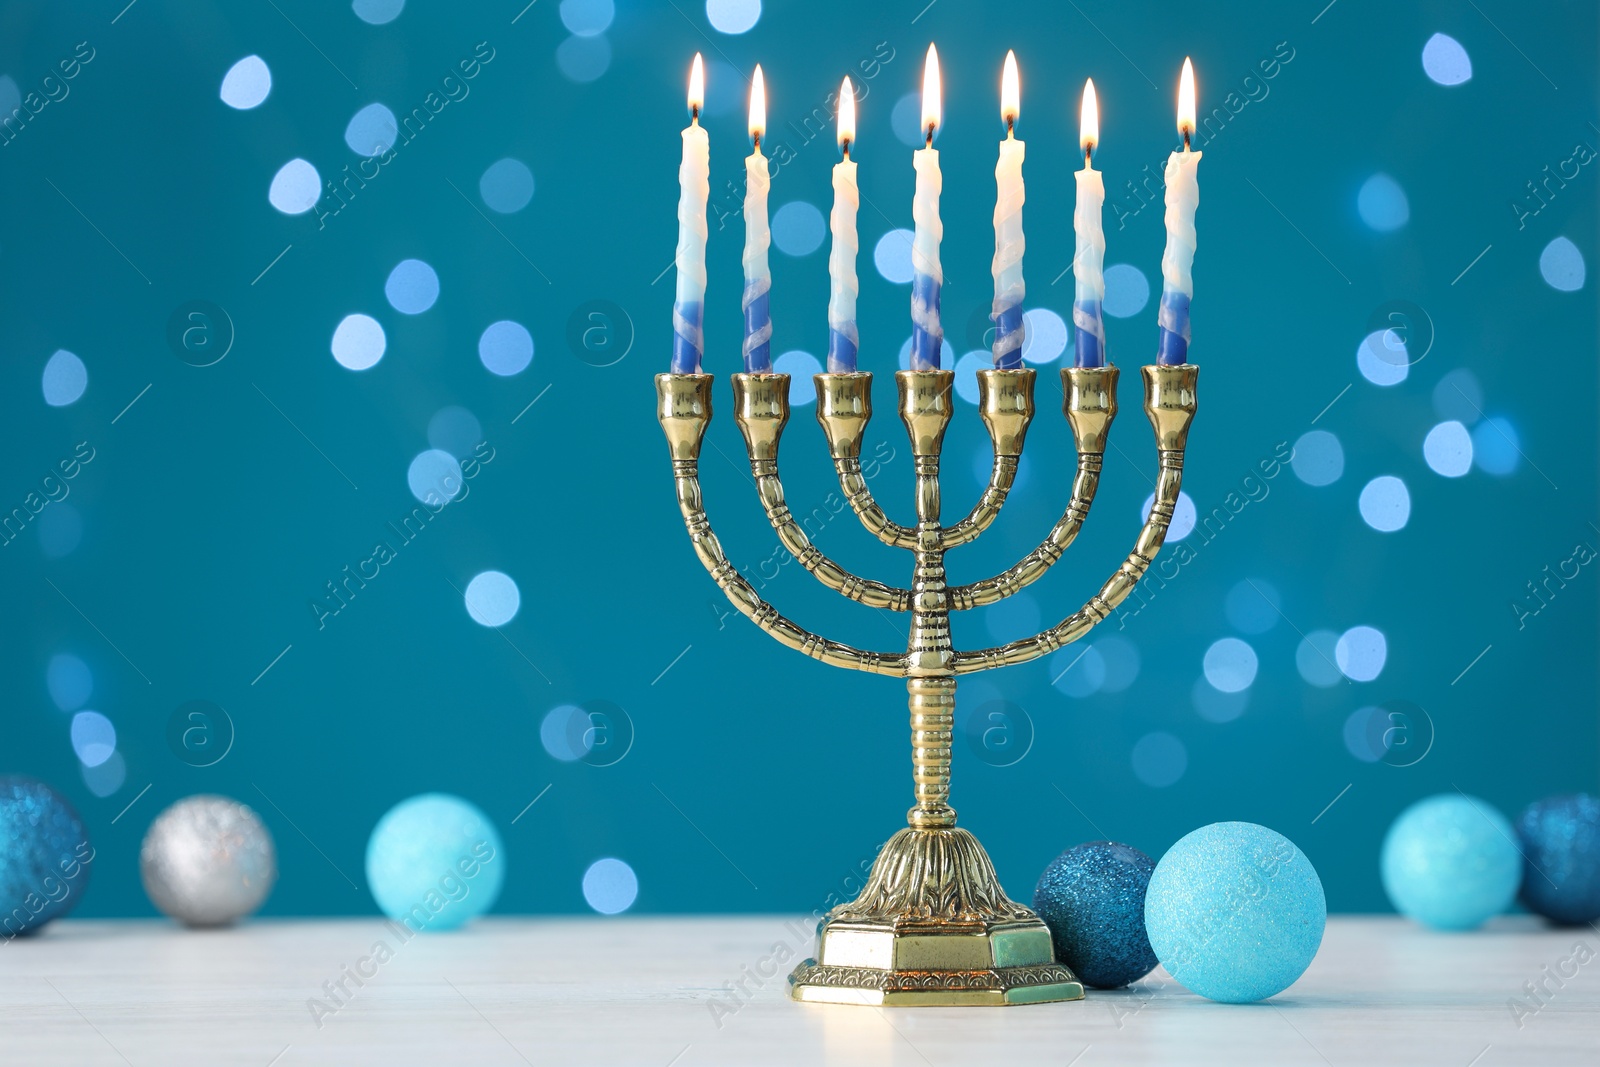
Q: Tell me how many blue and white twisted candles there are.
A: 7